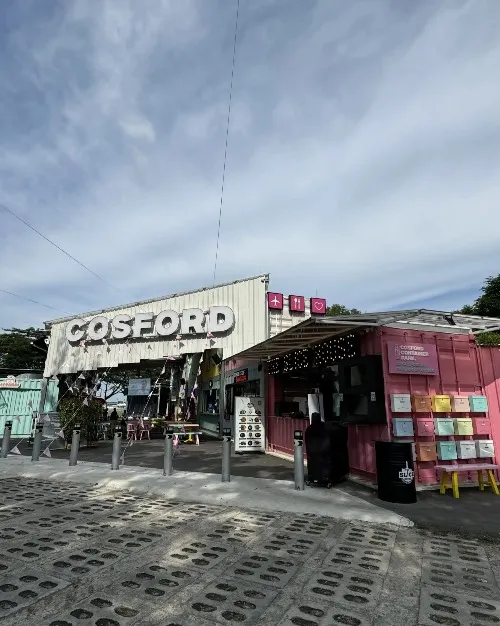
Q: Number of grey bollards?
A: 7